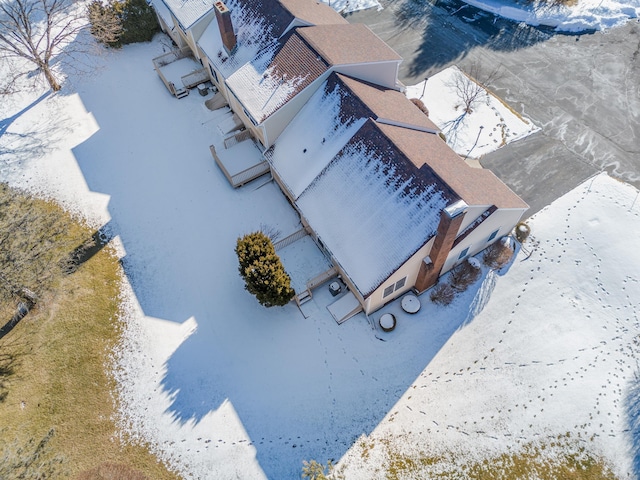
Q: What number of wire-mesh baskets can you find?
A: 0